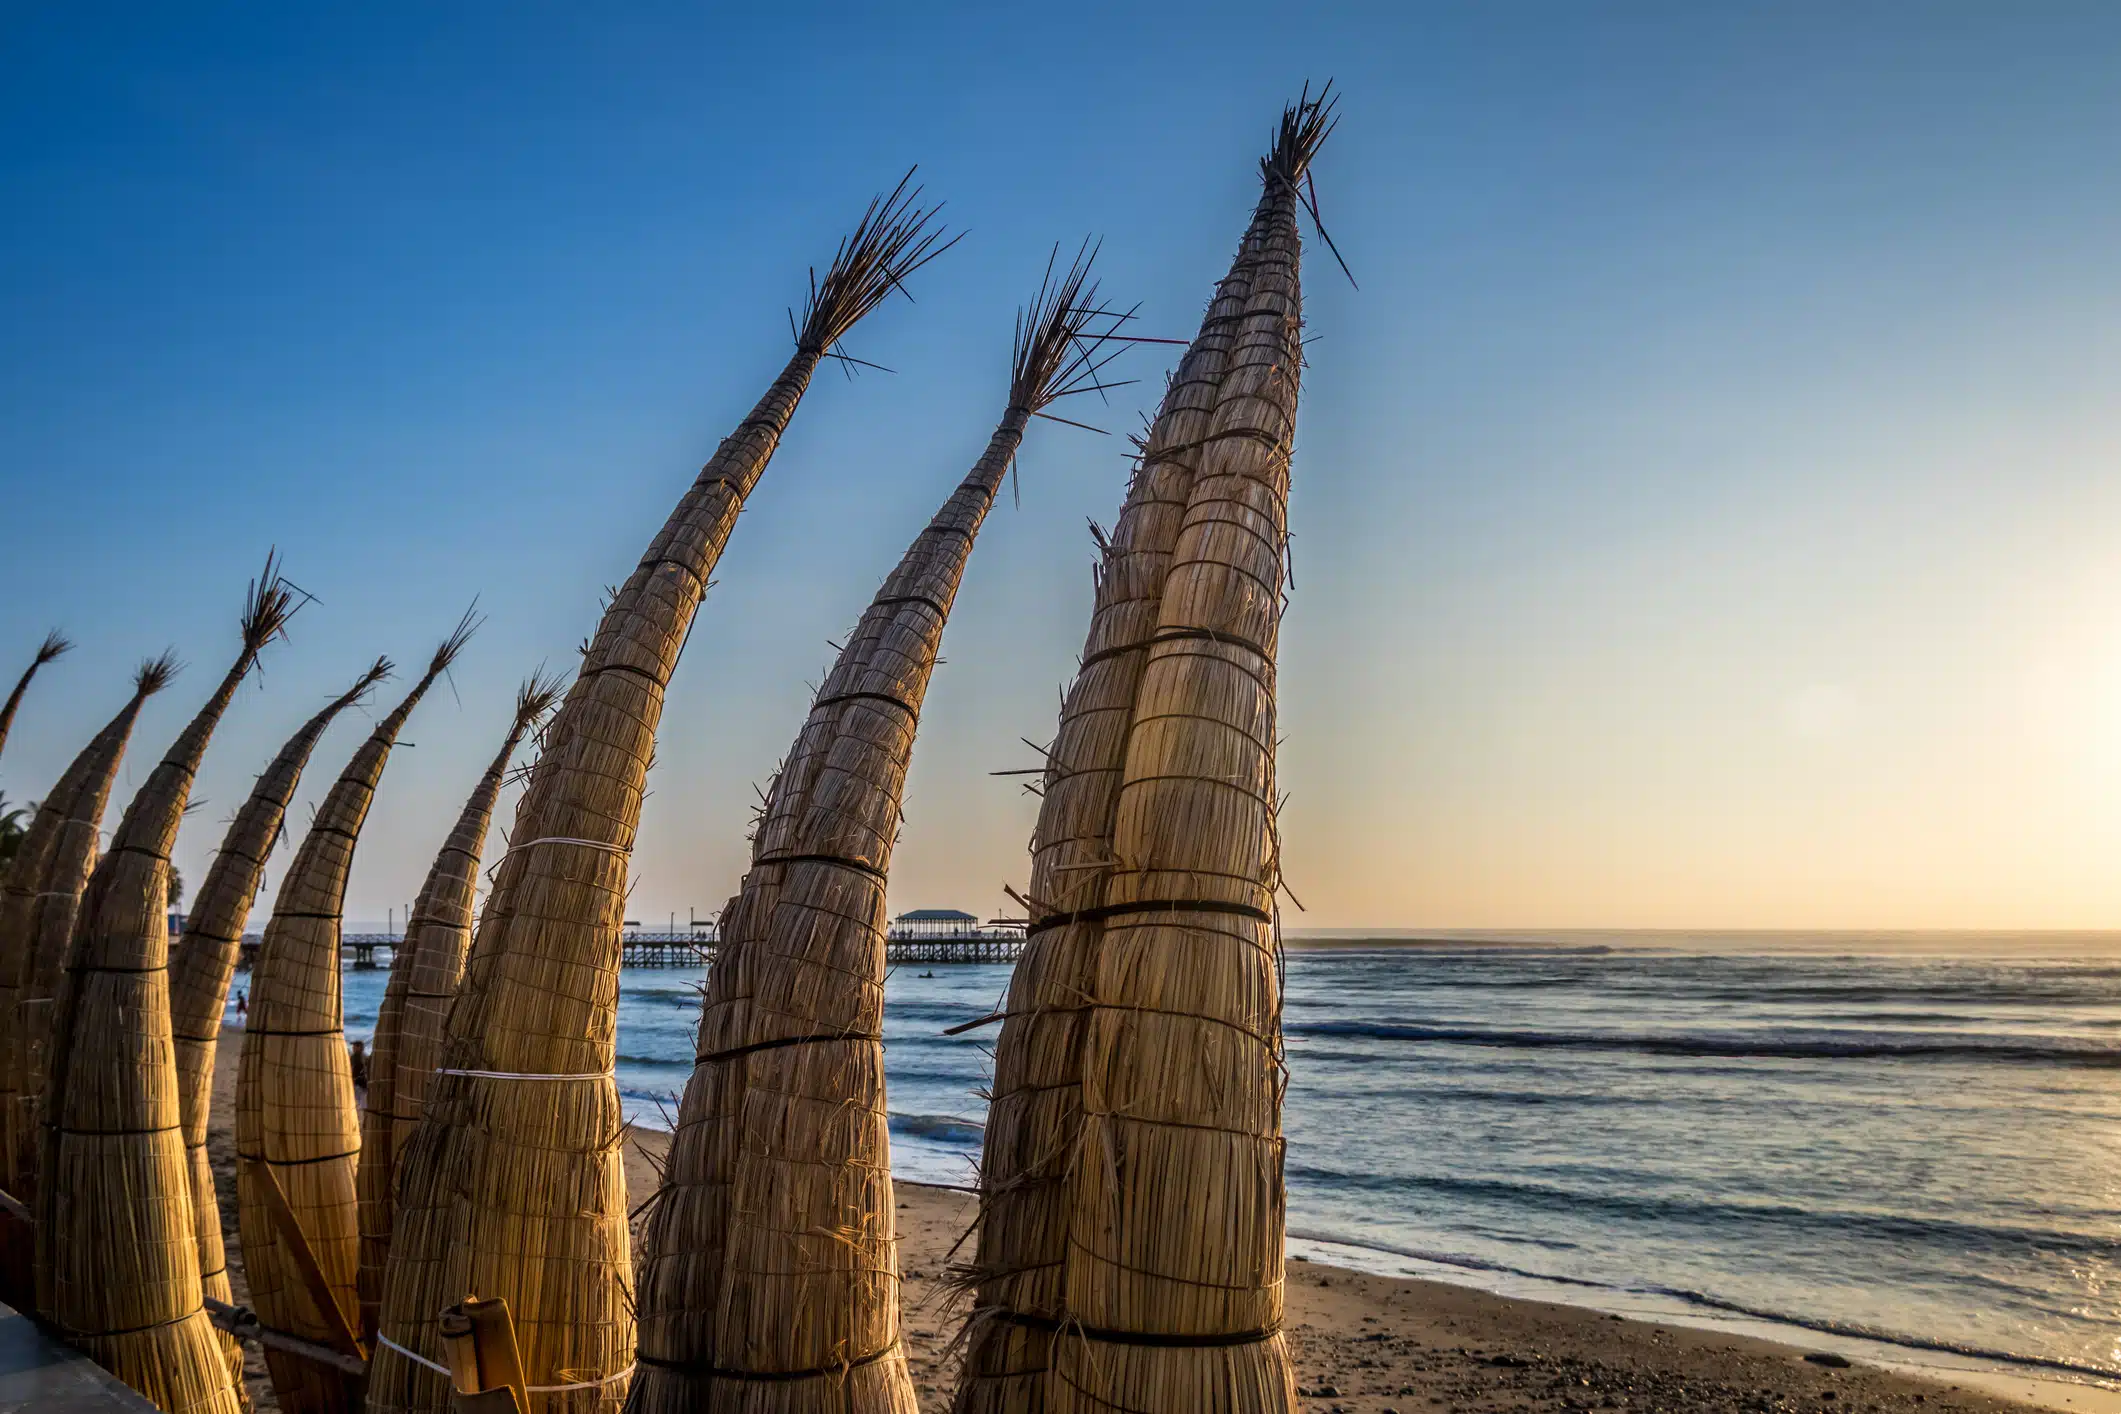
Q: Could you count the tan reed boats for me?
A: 9